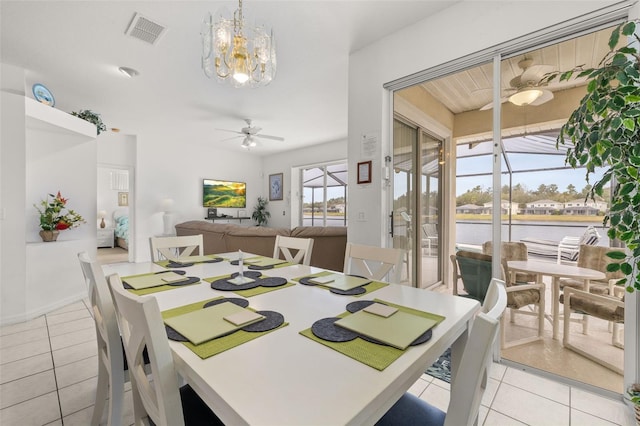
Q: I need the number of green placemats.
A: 7